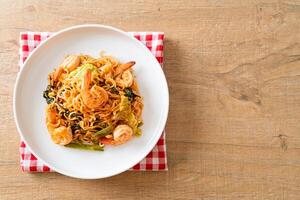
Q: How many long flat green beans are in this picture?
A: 2